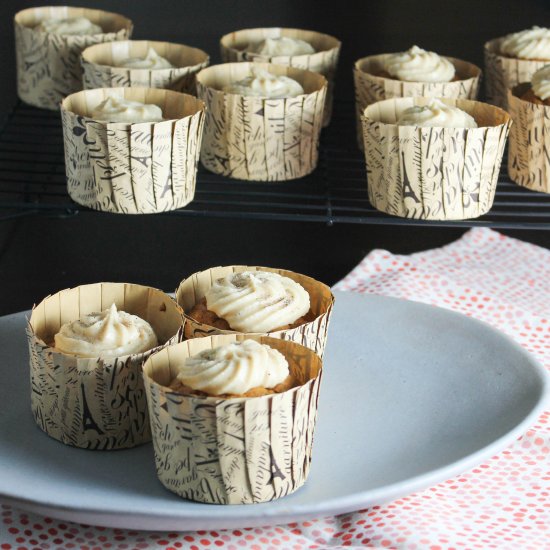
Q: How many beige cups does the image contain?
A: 12